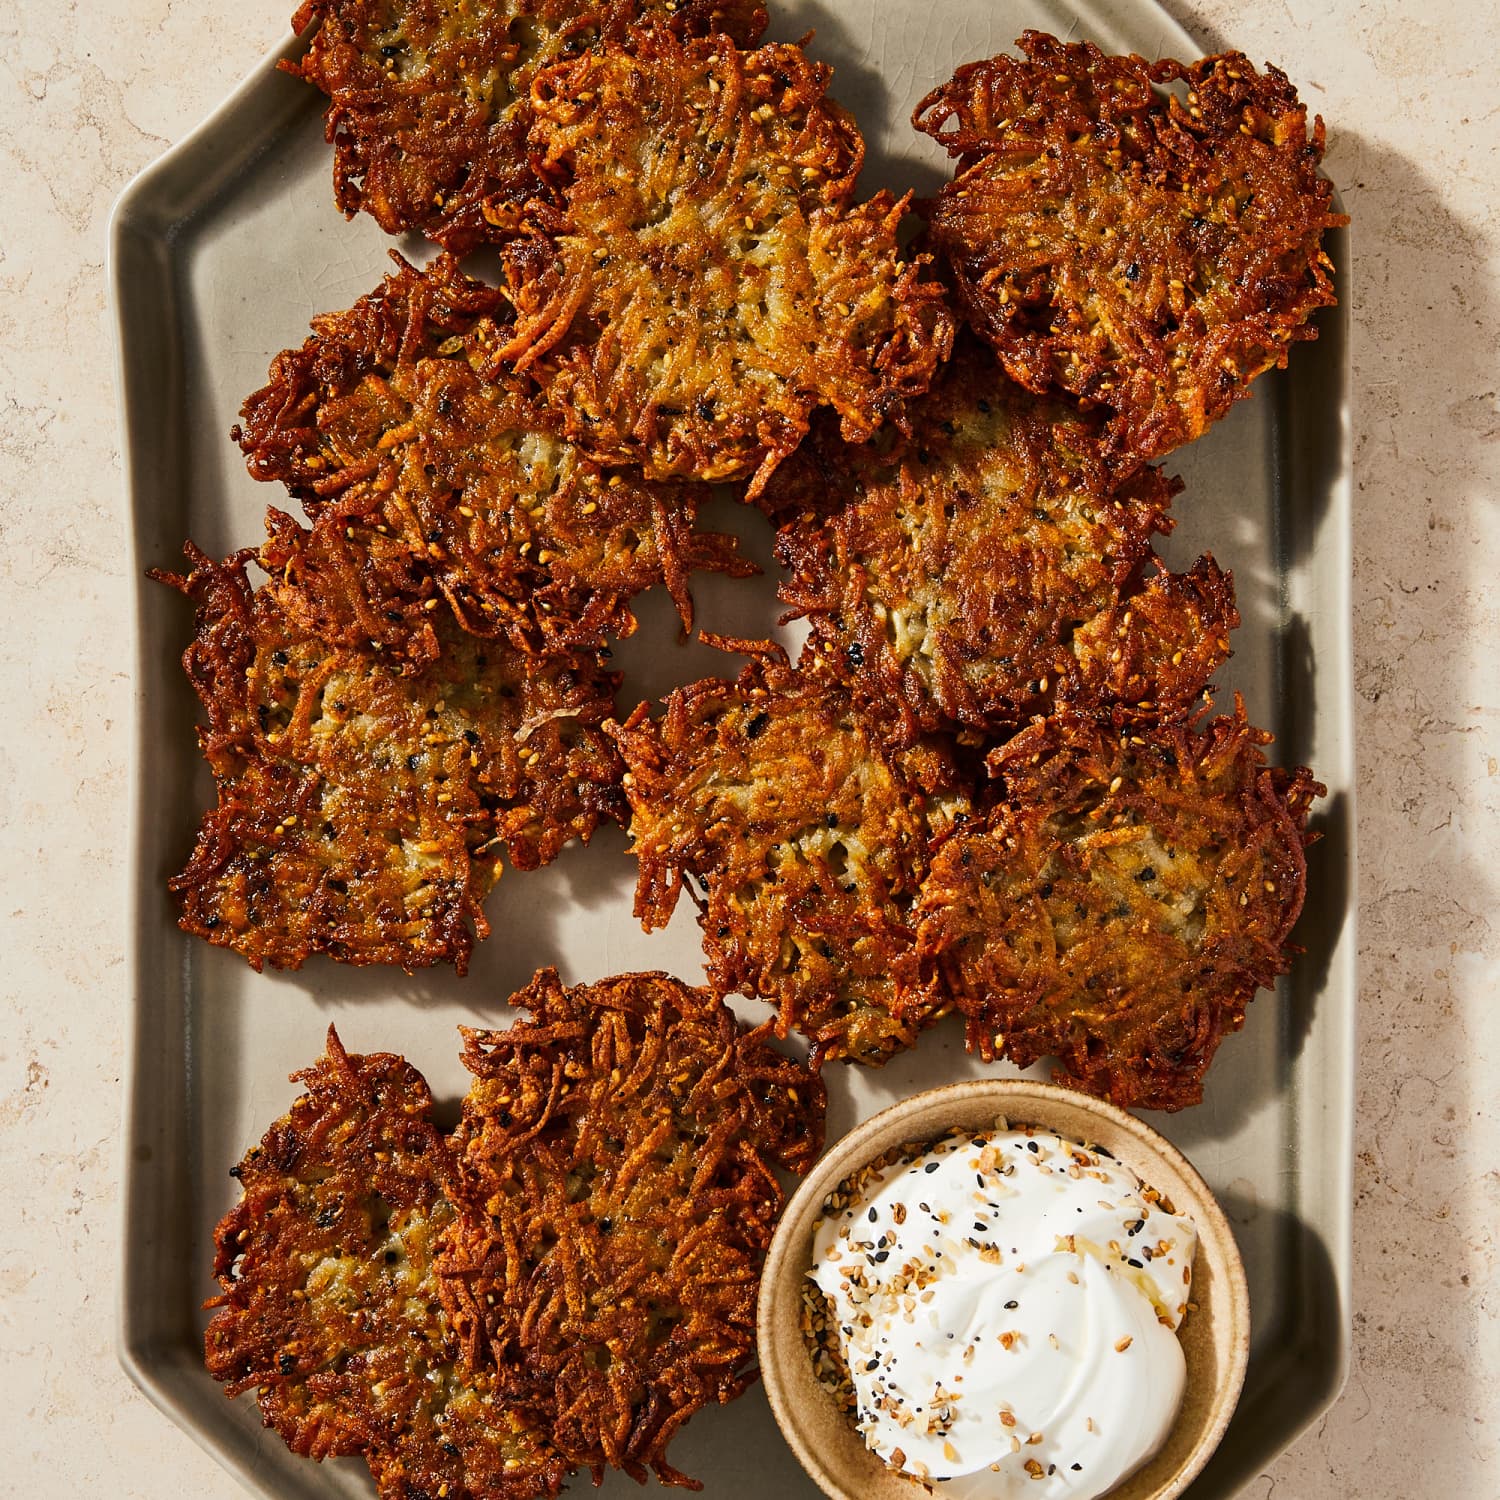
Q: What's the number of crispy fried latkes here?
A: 10